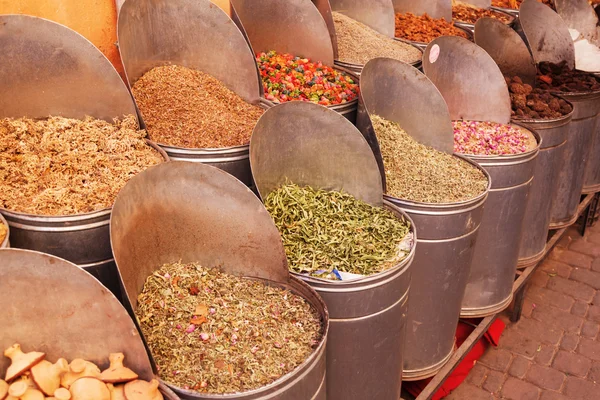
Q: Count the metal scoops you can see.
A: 0